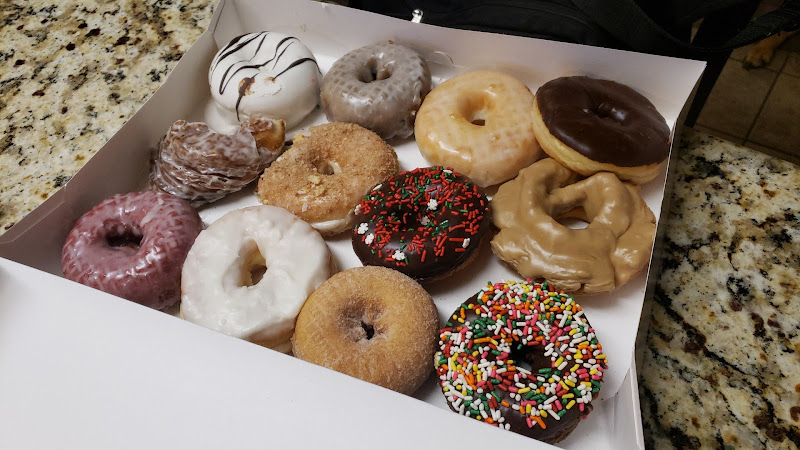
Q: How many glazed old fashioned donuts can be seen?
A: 1